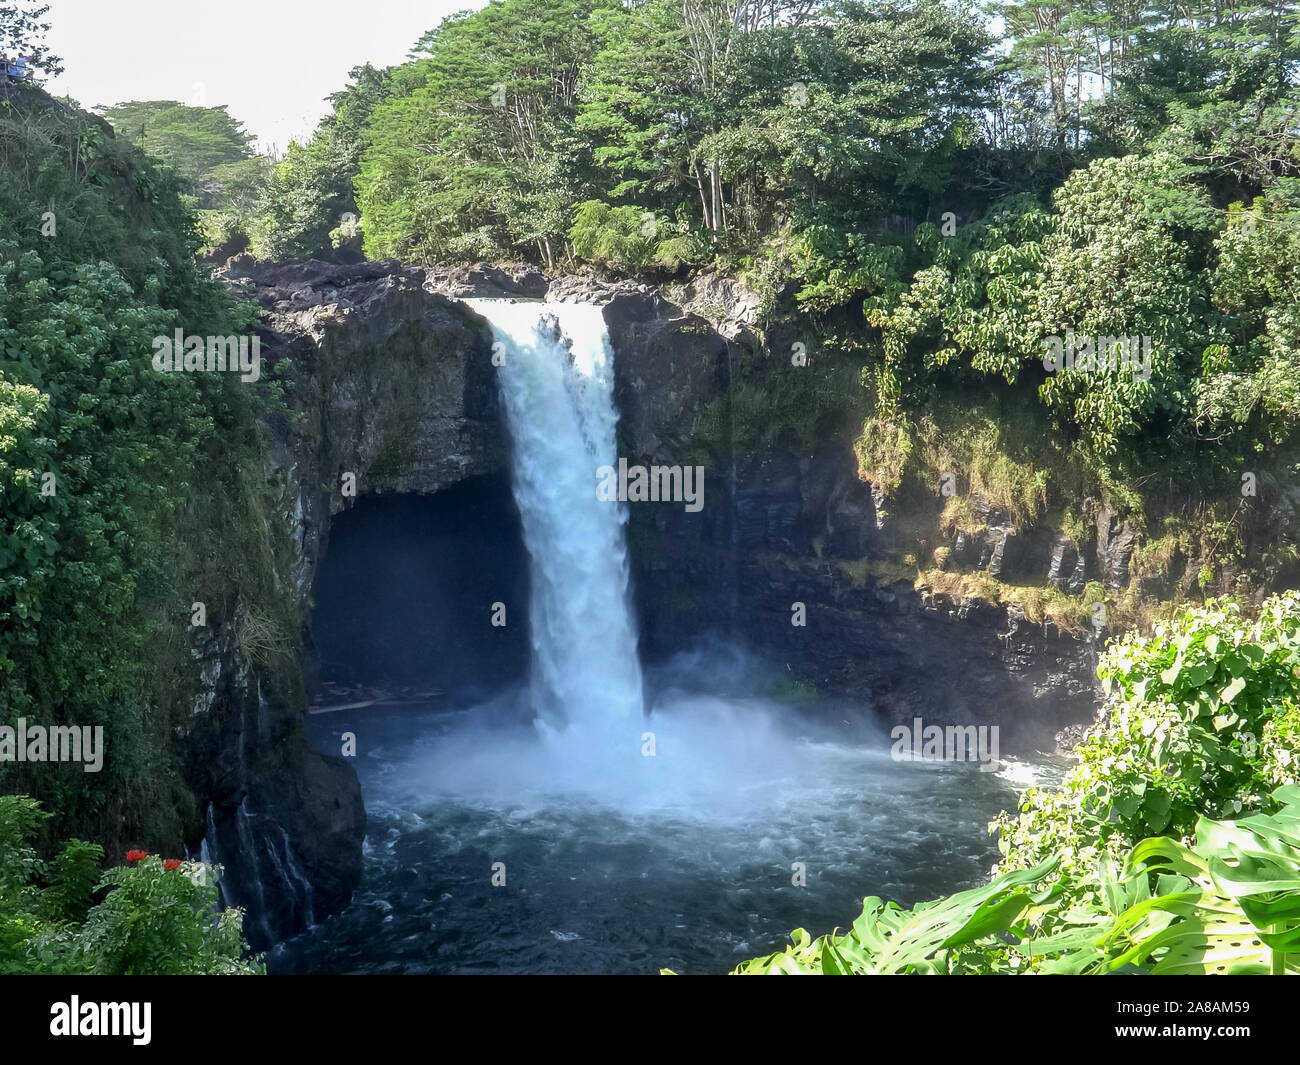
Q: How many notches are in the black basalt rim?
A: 1